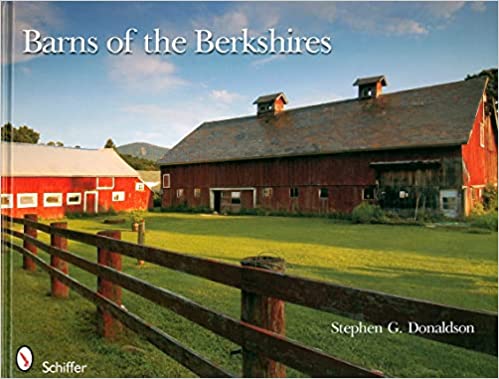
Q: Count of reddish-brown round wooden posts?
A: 4